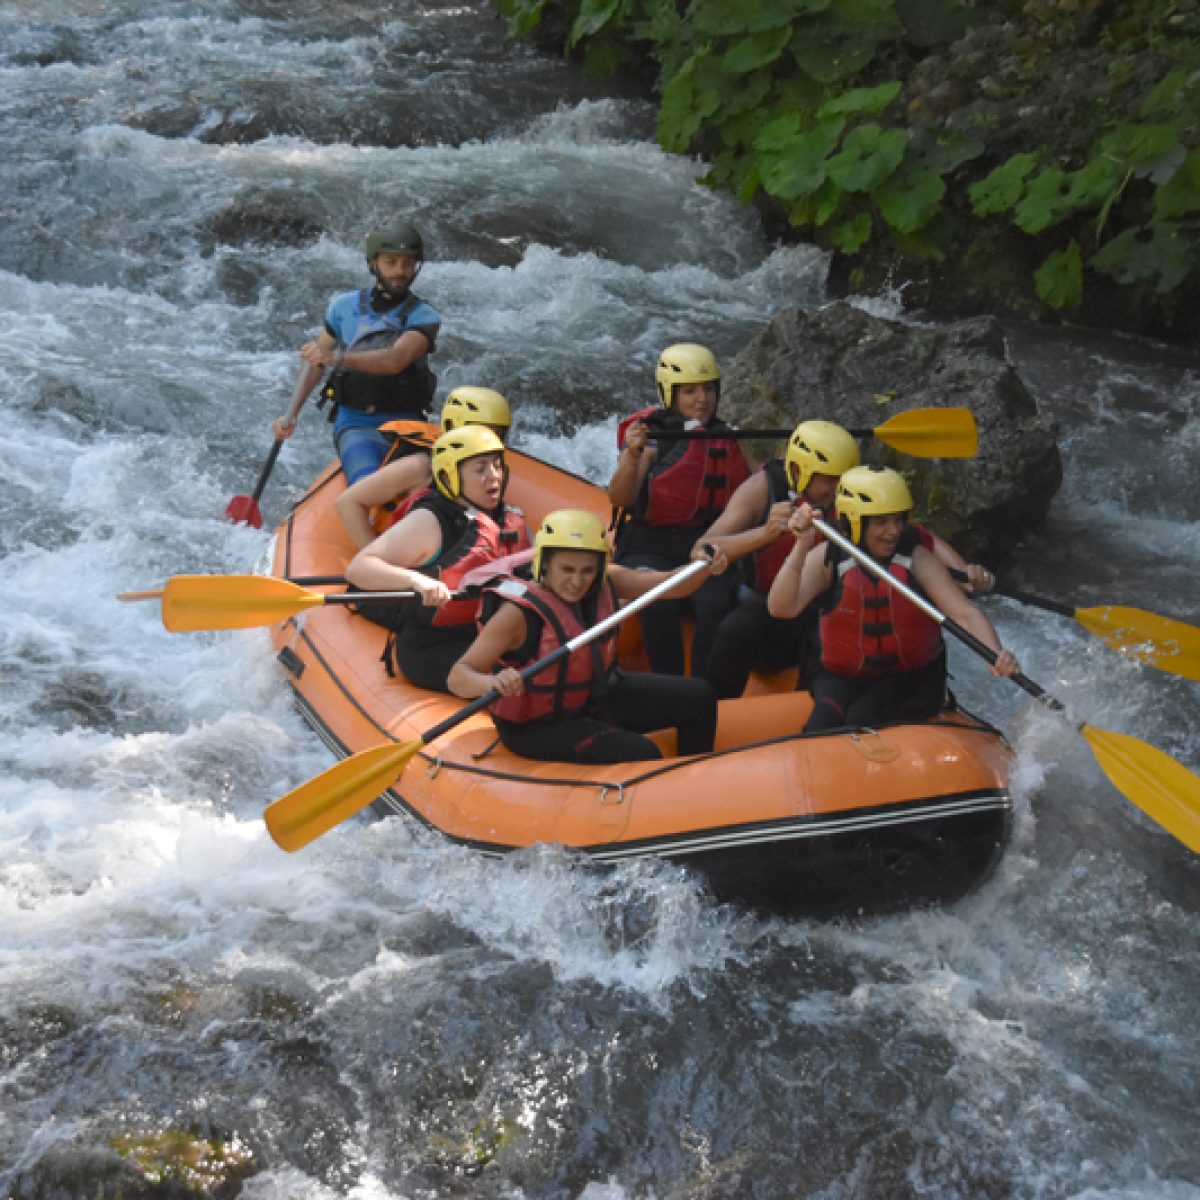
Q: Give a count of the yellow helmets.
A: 6